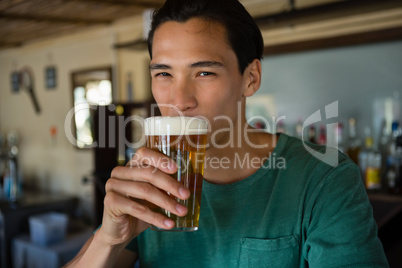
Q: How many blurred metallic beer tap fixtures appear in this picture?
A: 1